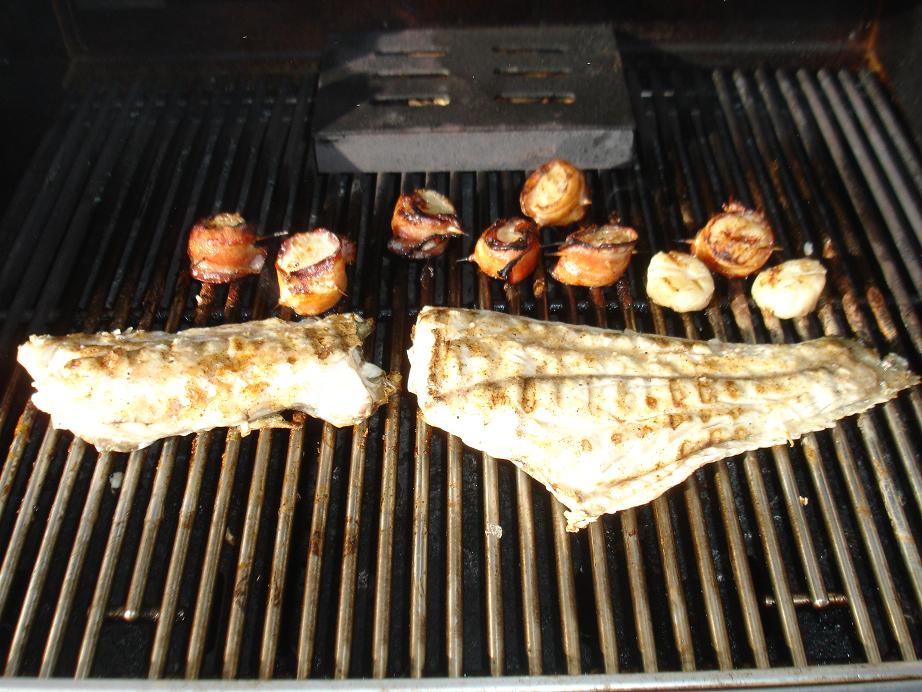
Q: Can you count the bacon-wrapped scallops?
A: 7